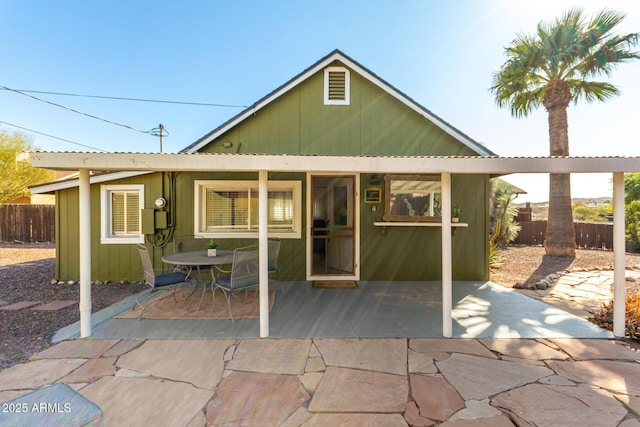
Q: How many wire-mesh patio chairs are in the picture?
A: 4